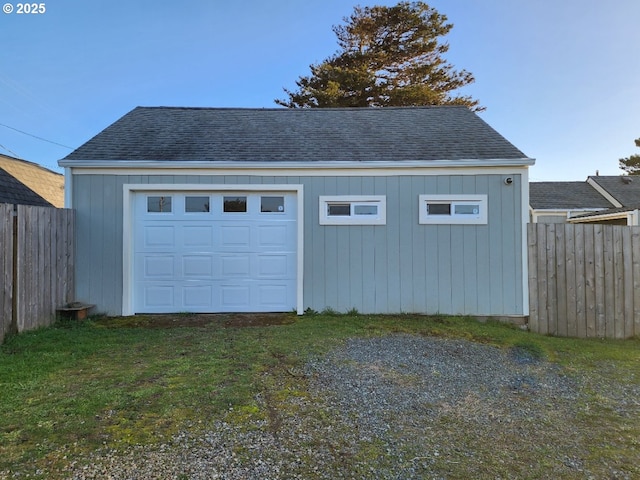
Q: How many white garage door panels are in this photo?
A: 12